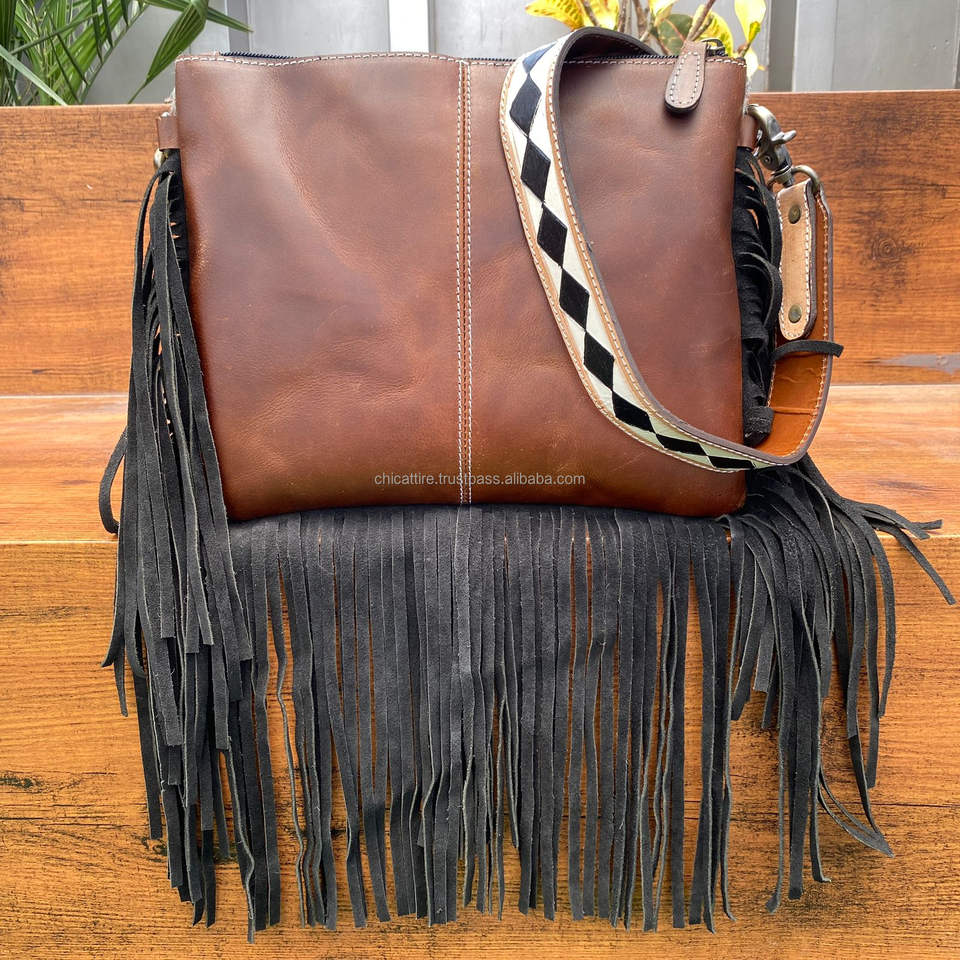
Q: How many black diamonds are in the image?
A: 9